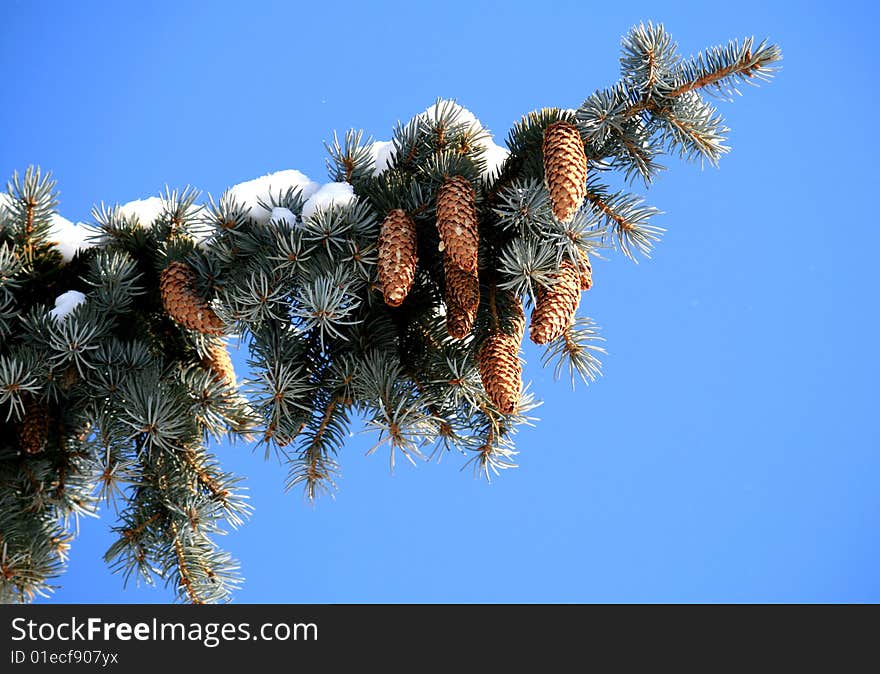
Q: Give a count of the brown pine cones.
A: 11